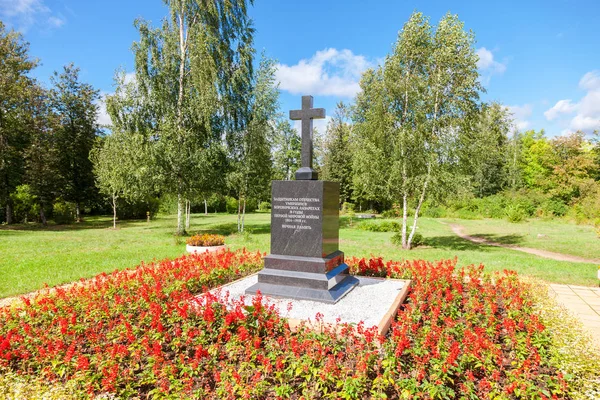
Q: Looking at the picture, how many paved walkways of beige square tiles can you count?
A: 1